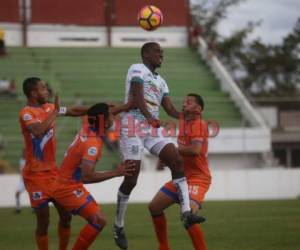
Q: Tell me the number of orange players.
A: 3